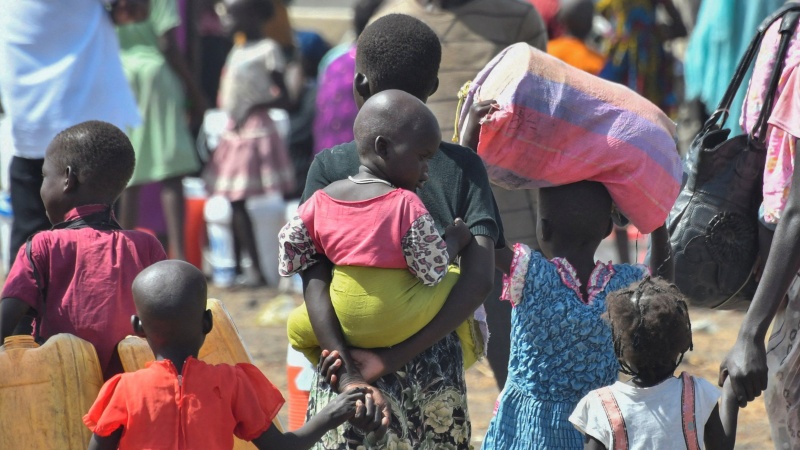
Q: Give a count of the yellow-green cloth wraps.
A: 1